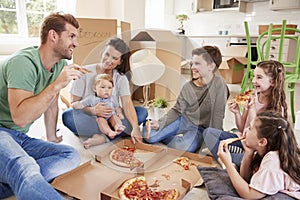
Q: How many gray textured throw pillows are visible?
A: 1